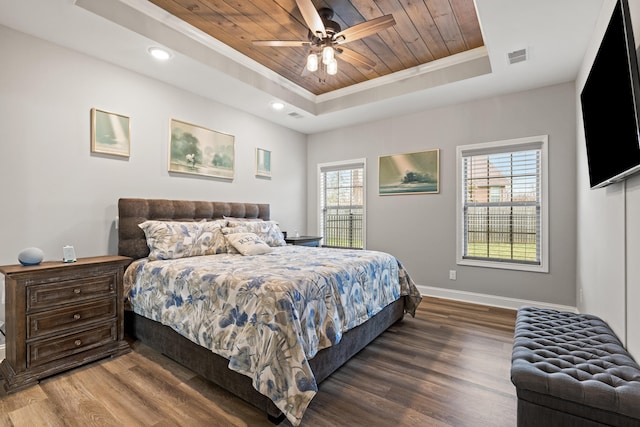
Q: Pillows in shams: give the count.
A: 2